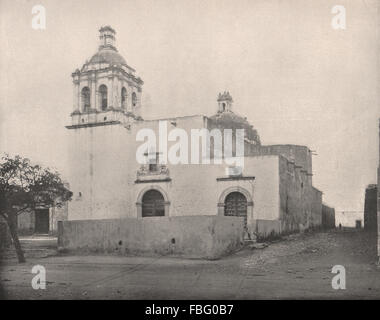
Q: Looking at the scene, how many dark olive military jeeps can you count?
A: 0